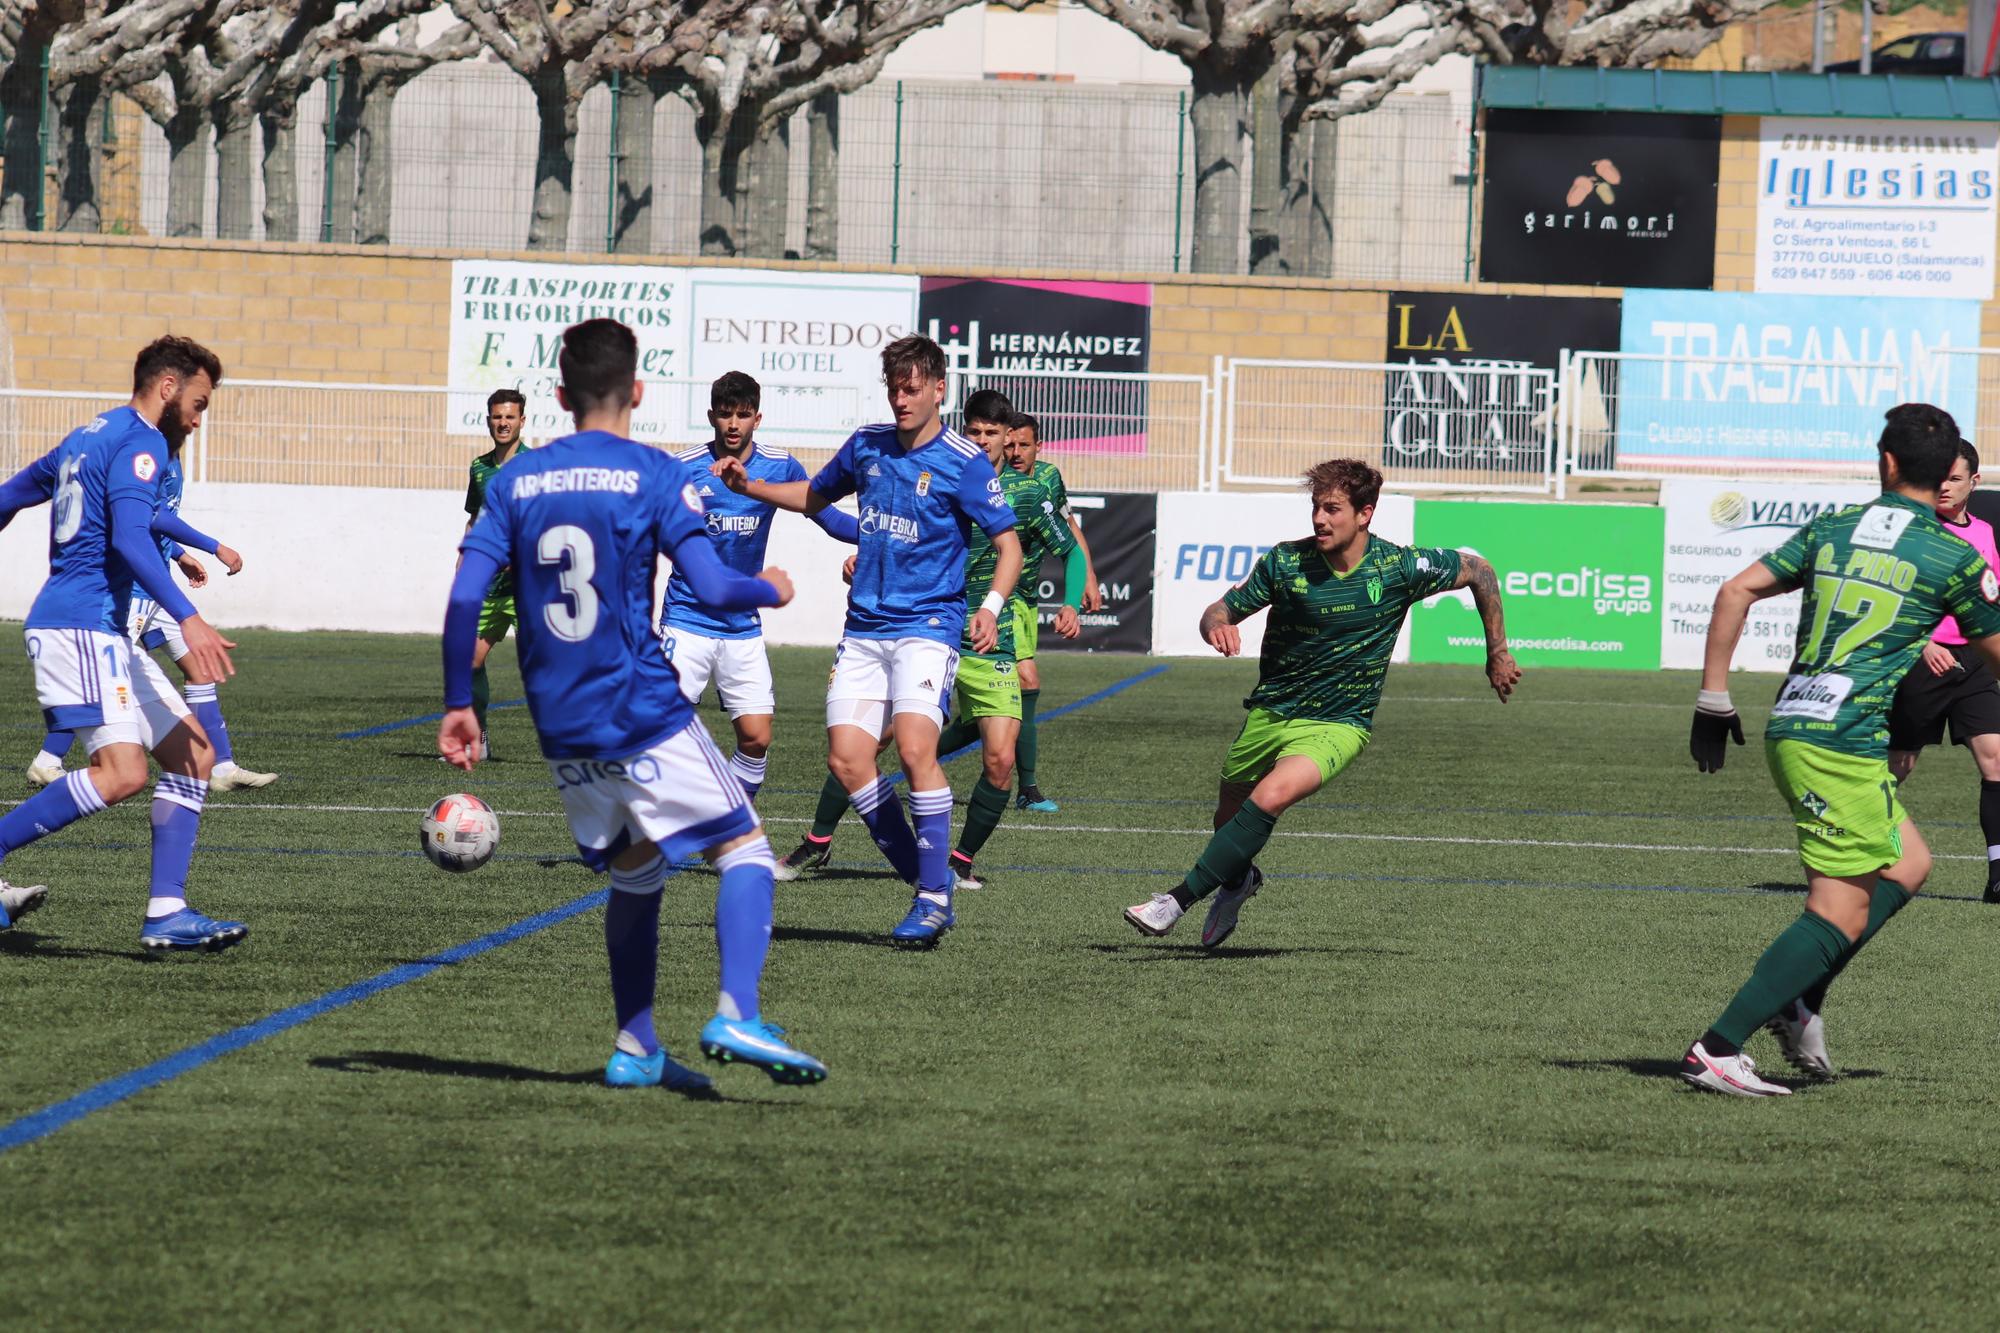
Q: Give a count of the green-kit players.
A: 5